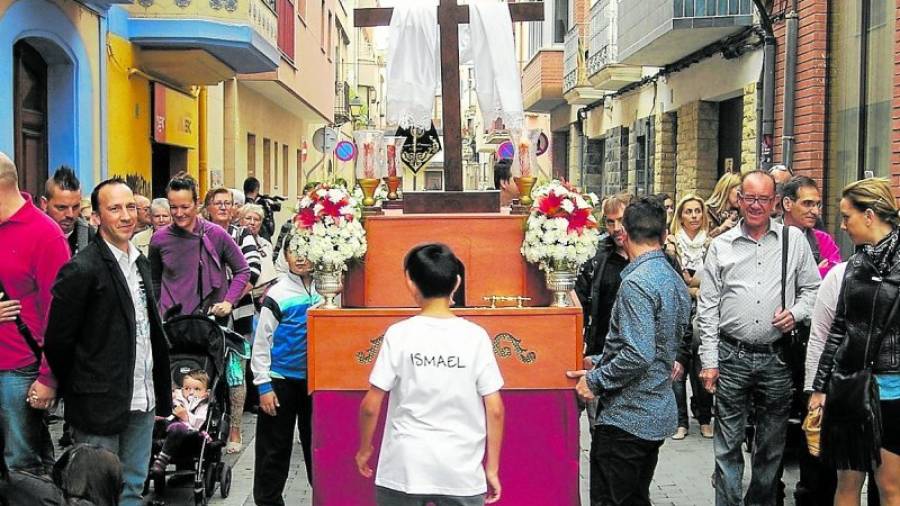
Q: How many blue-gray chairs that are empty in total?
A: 0